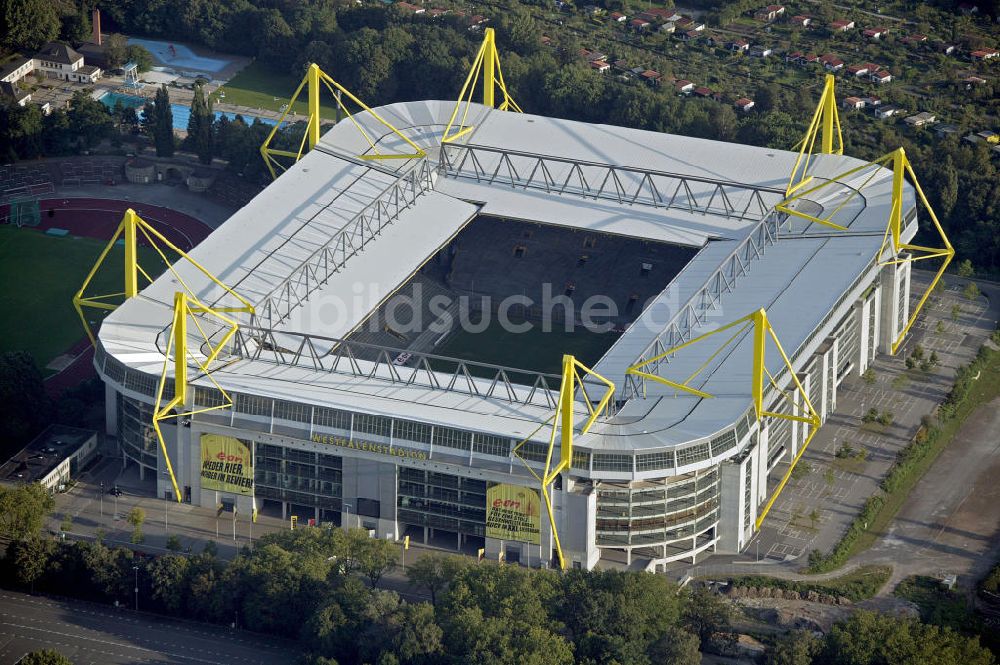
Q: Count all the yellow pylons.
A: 8